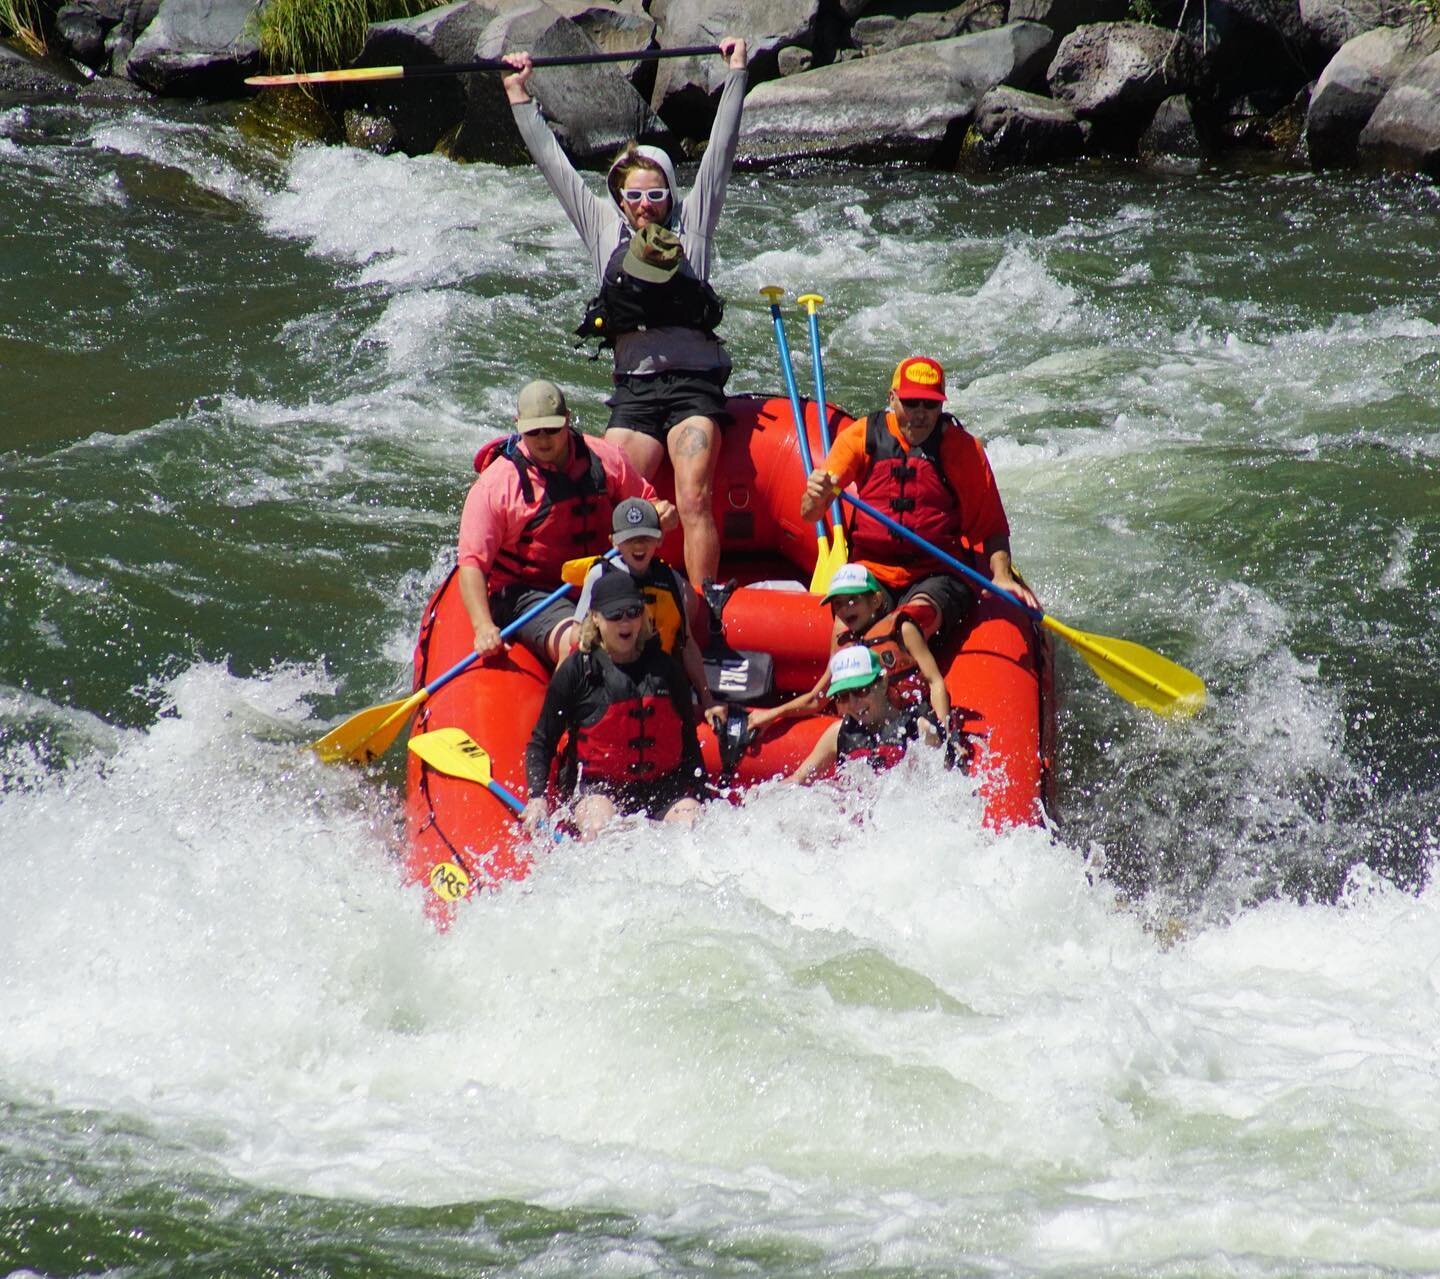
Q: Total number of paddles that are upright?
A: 2